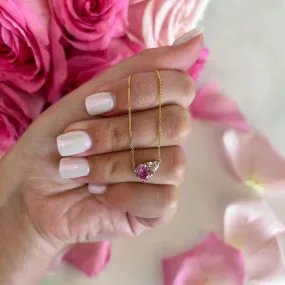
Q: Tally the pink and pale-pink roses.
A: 5